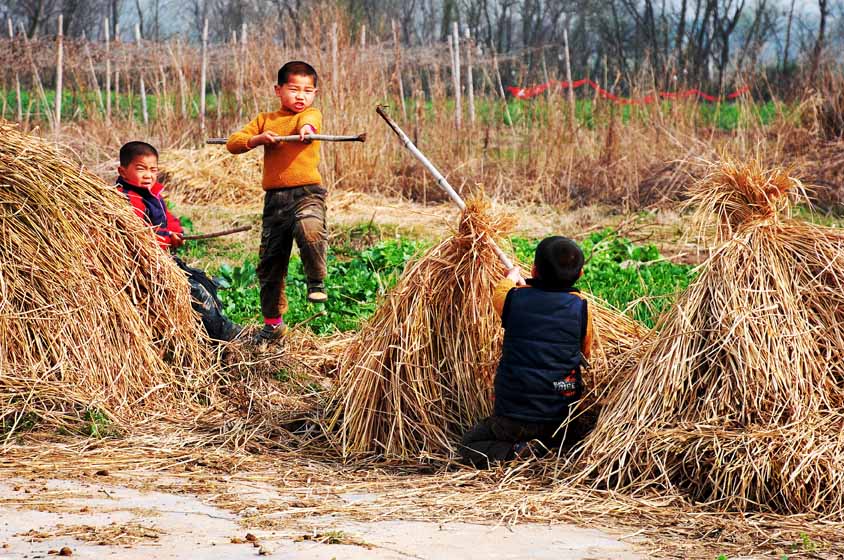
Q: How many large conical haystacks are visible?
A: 3